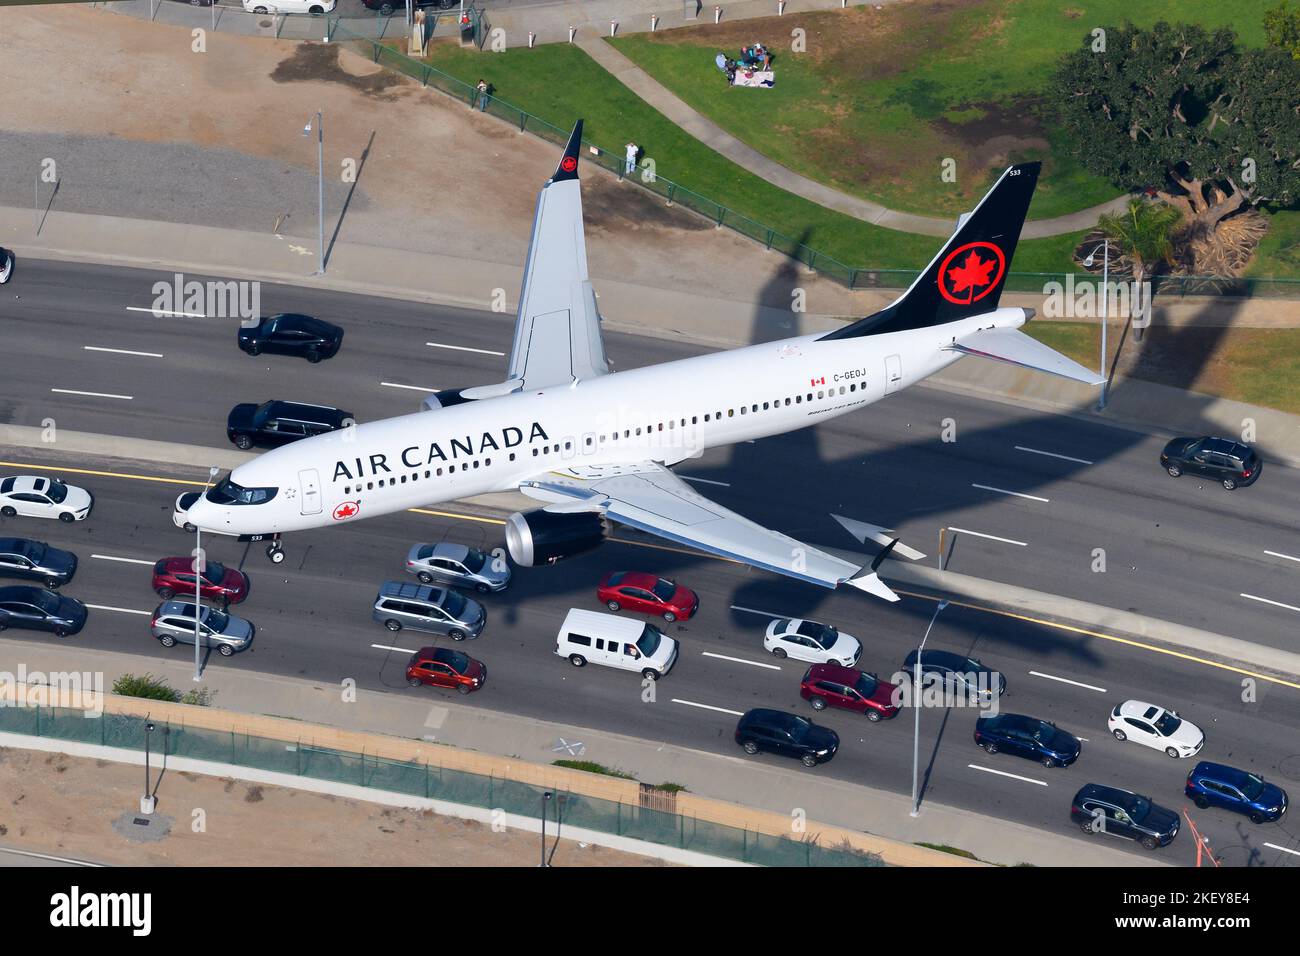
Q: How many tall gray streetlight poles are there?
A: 4